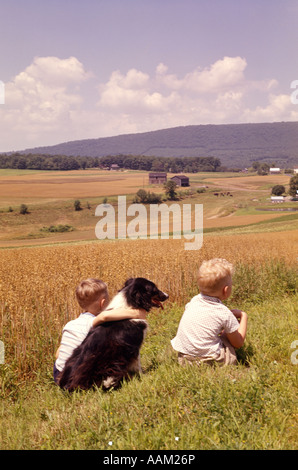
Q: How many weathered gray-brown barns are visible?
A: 2